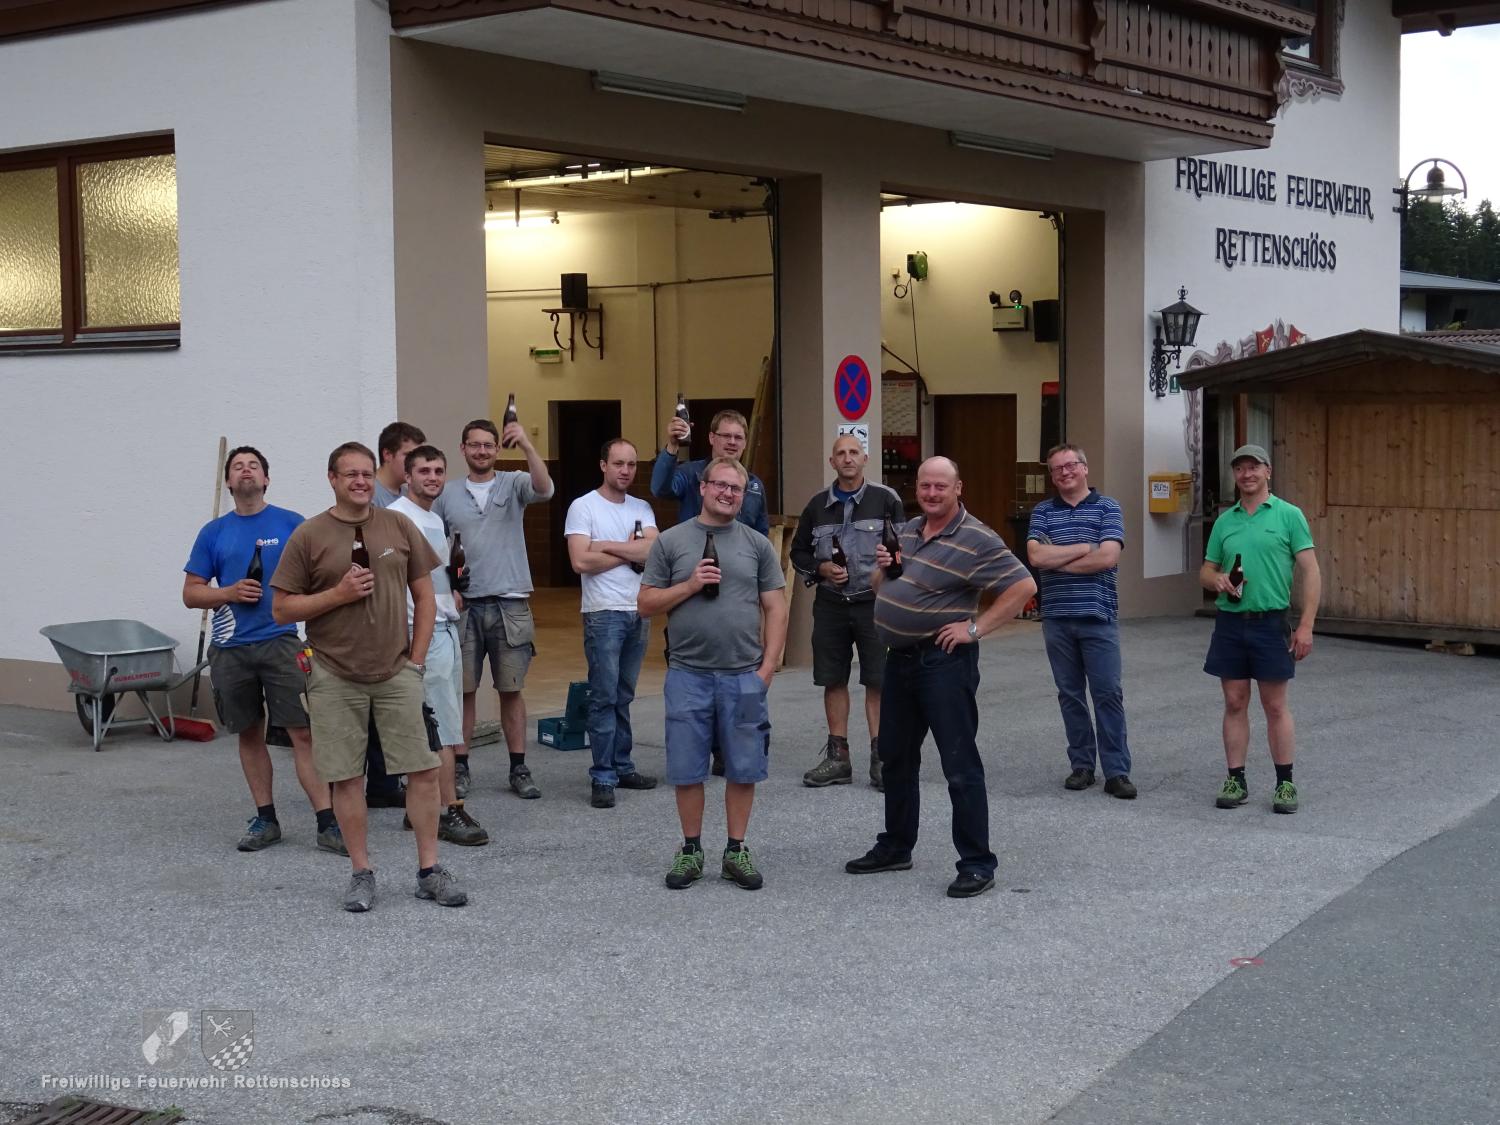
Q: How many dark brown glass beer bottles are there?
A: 10